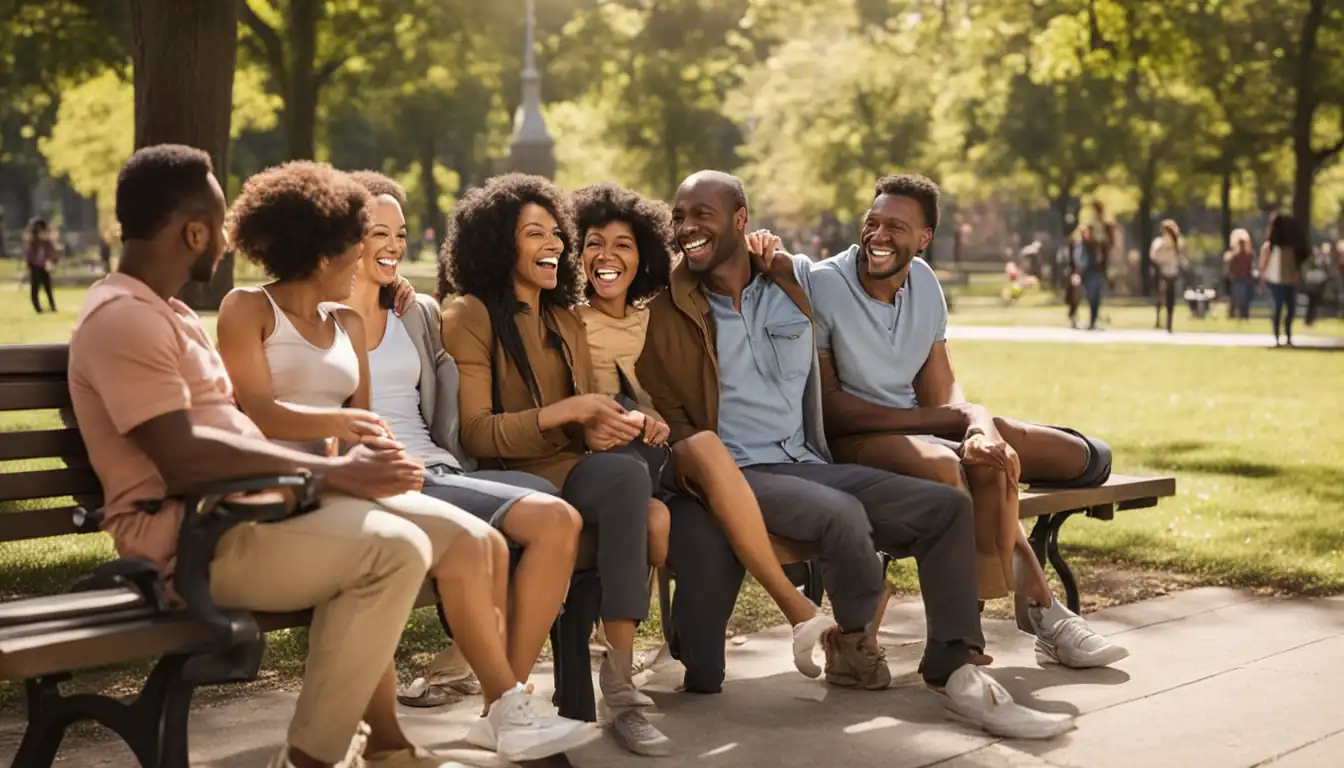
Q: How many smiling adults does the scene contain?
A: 5